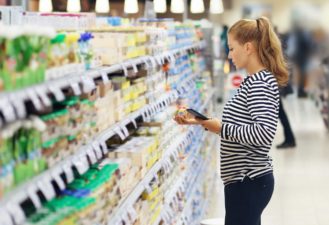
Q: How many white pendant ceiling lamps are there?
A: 8